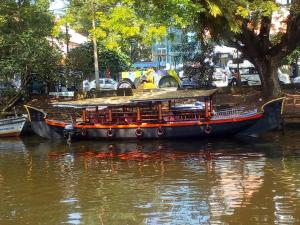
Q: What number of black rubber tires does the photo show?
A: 5